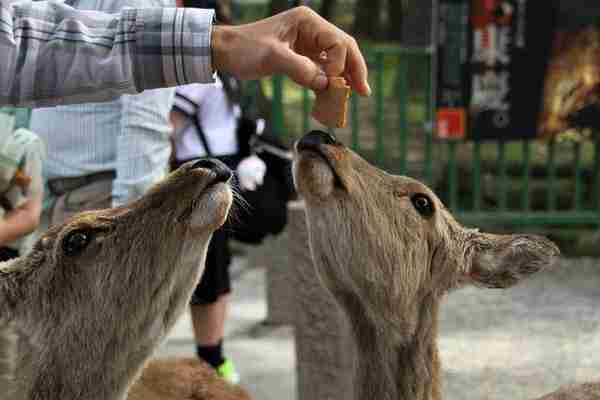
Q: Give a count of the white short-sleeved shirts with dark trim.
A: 1